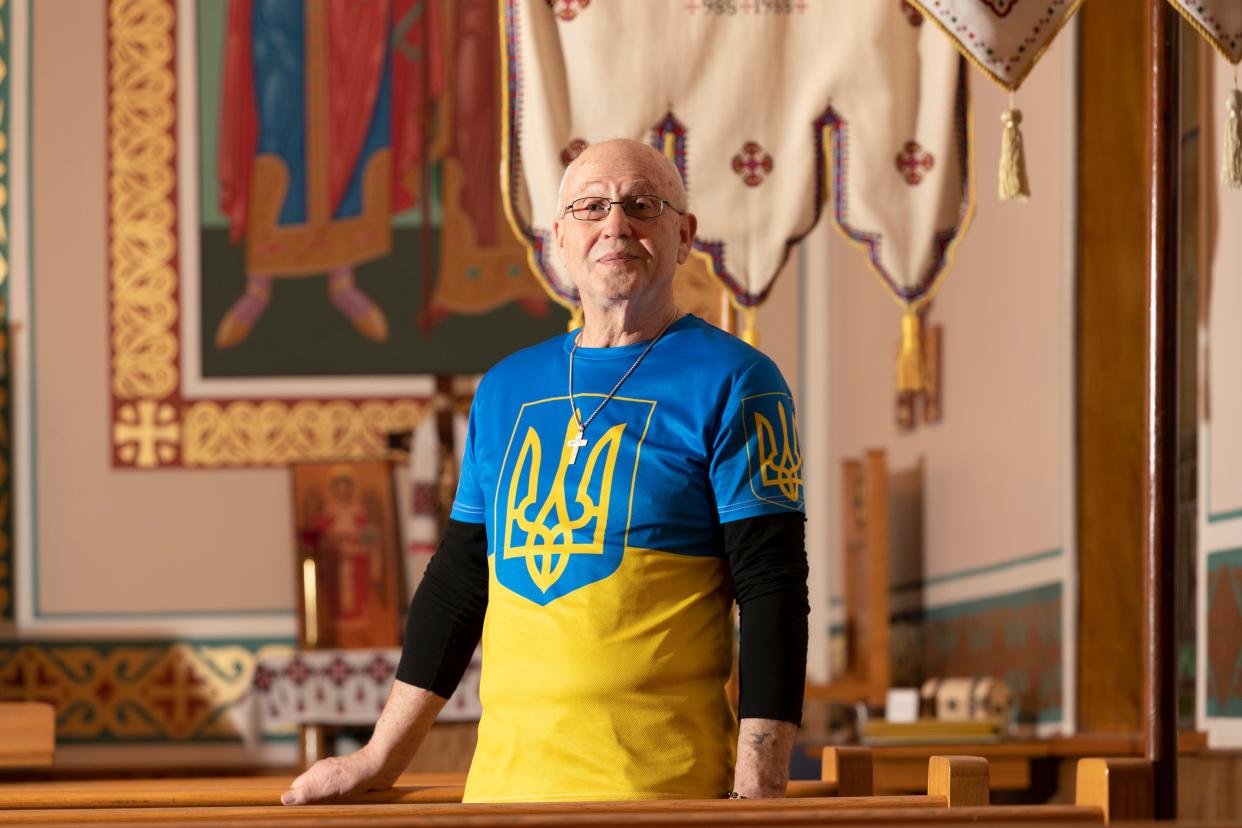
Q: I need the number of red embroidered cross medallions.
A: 5